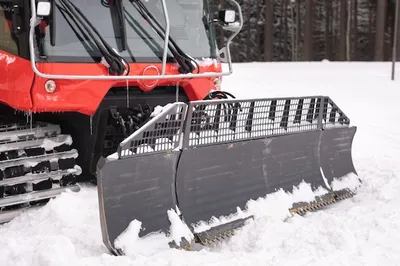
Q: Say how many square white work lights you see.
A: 2